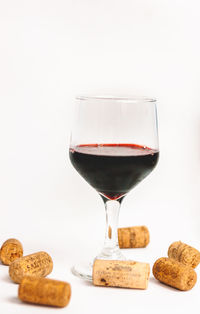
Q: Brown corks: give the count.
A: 7